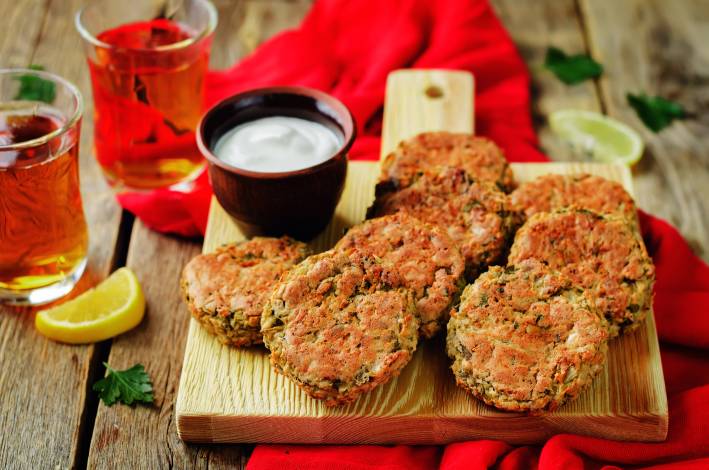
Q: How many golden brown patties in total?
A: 8